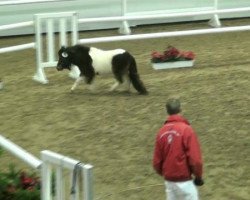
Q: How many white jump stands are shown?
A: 2